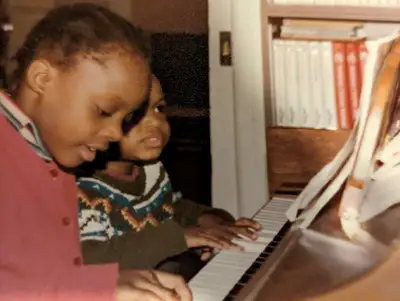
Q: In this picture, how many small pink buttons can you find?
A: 3